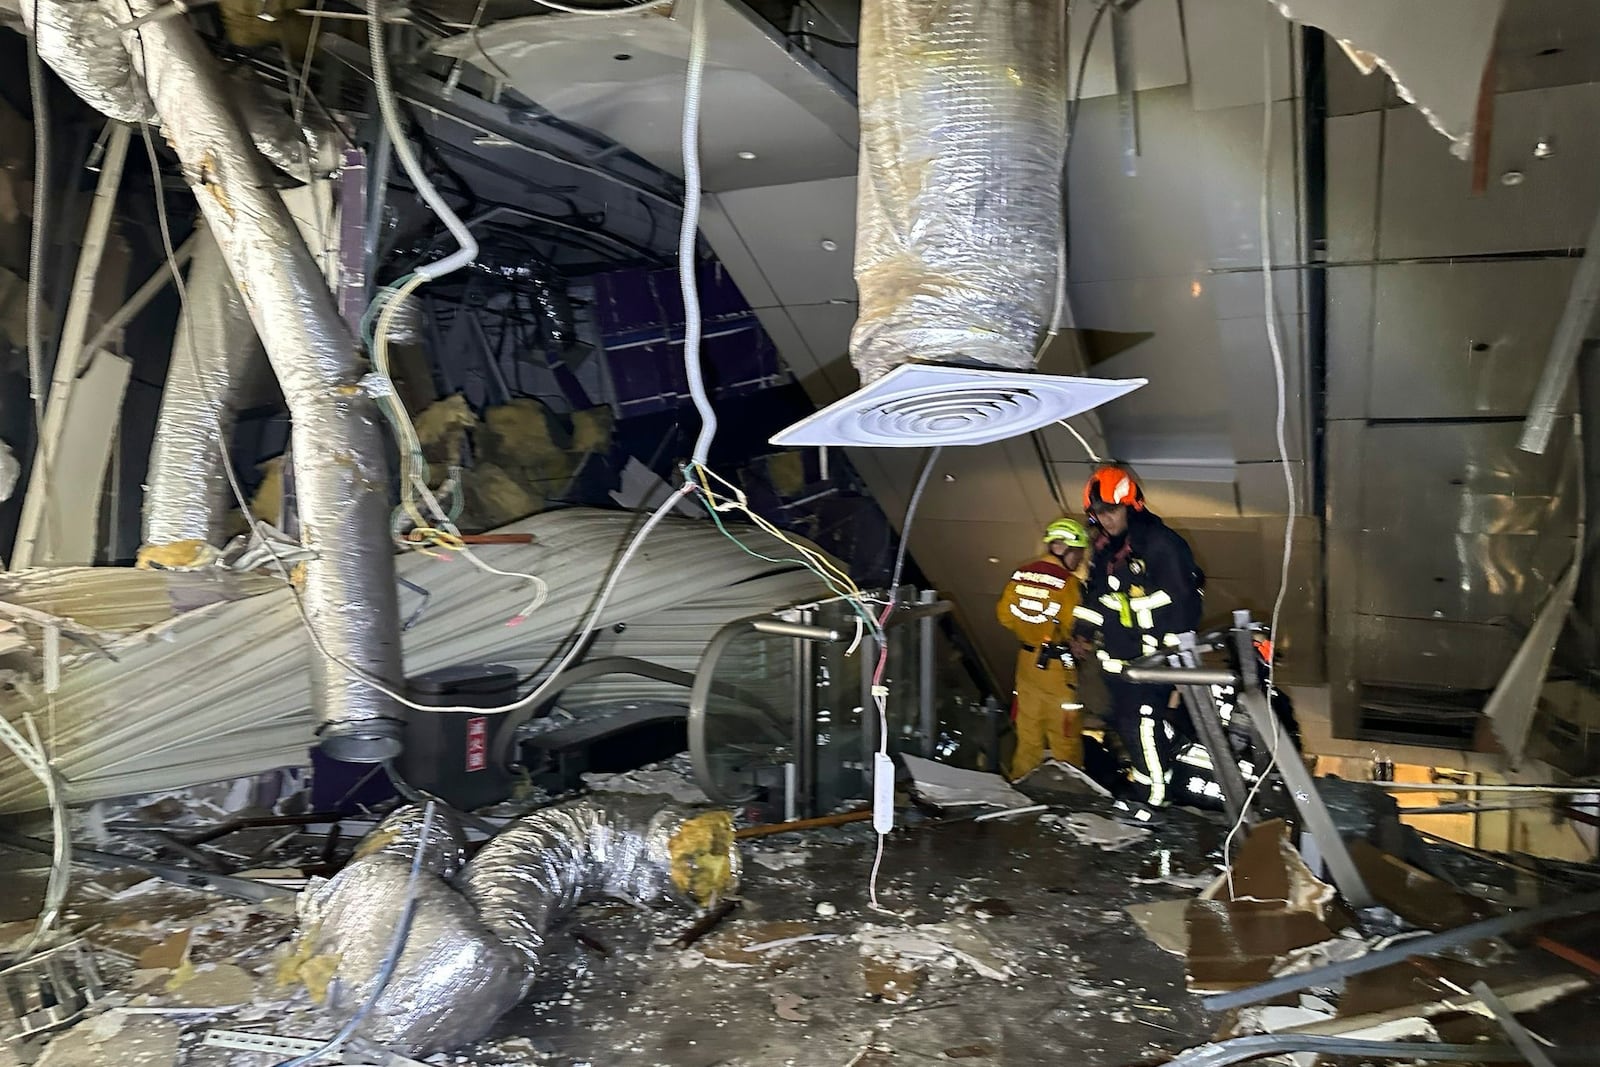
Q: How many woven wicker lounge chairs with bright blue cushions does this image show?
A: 0